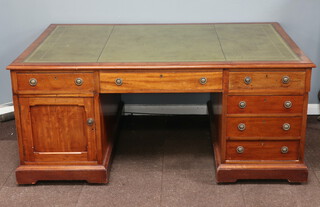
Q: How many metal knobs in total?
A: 13